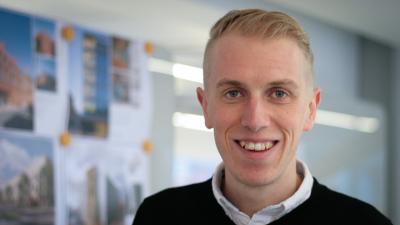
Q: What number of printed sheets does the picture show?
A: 4